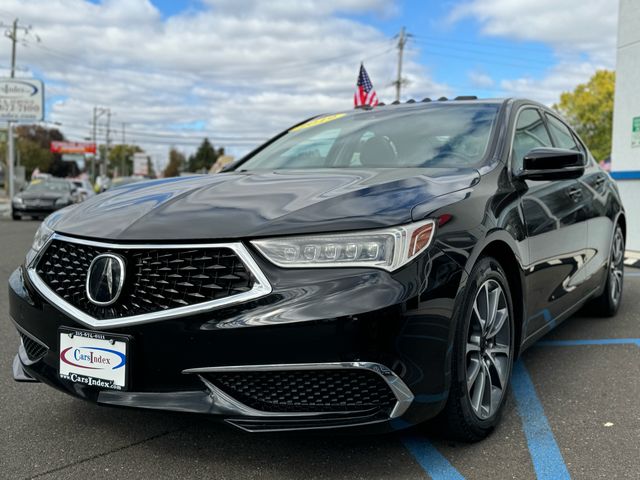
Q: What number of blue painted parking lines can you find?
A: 3